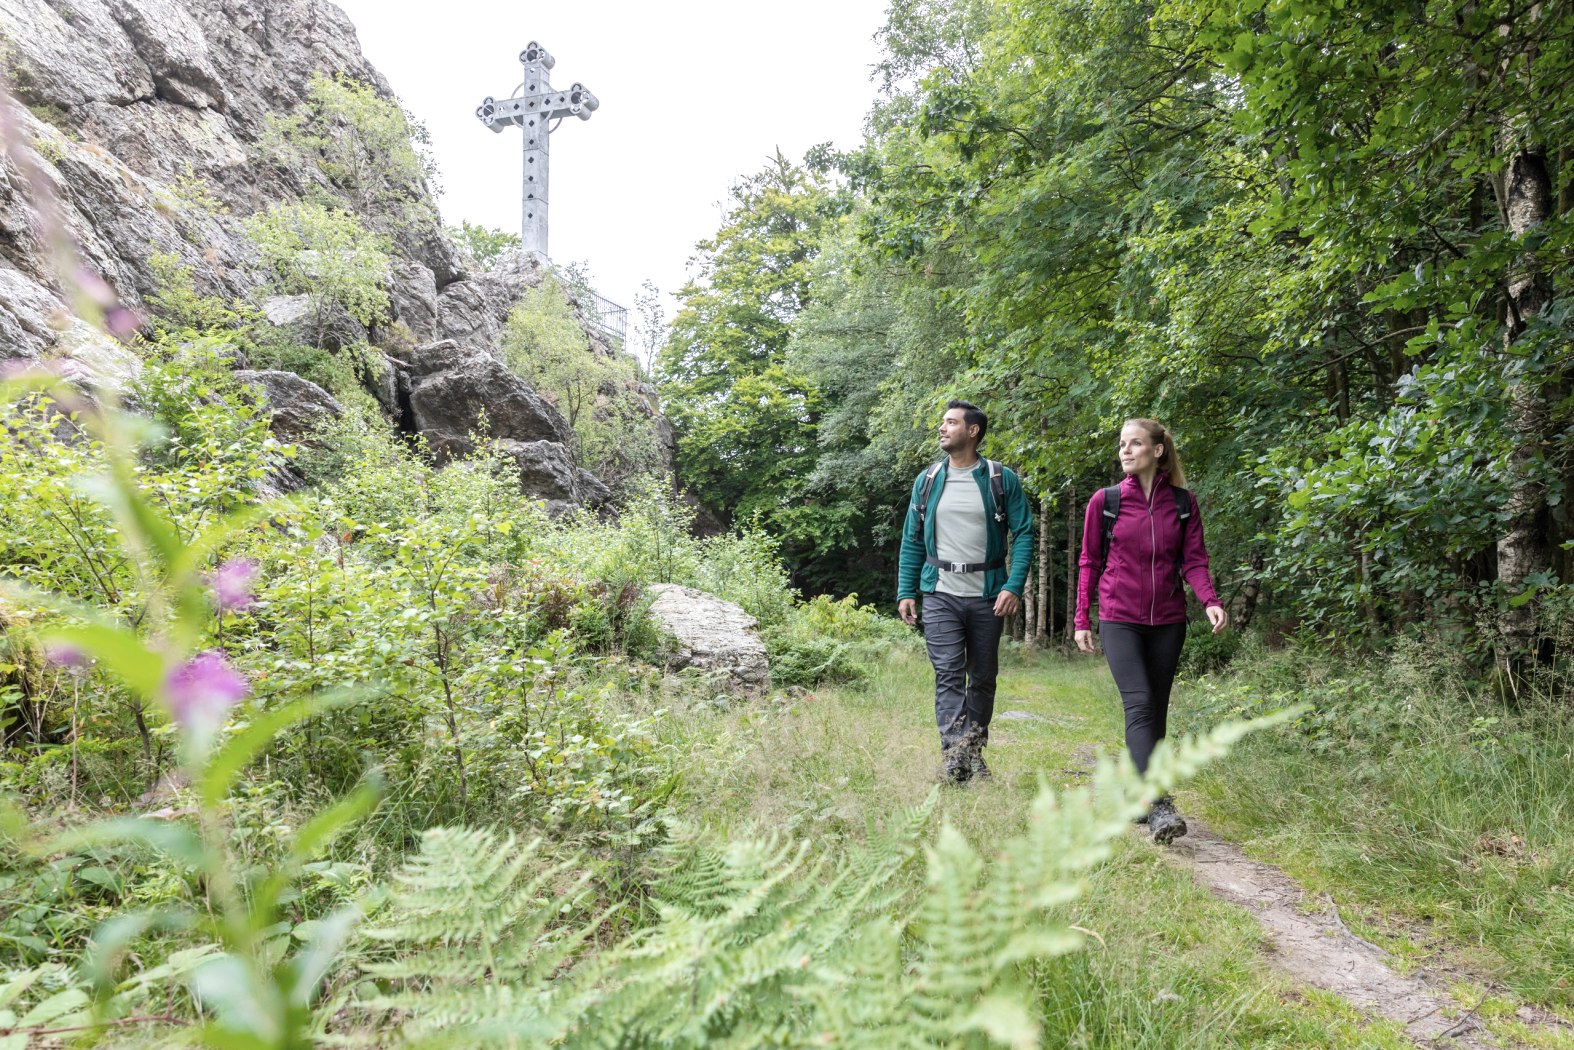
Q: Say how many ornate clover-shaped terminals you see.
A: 3